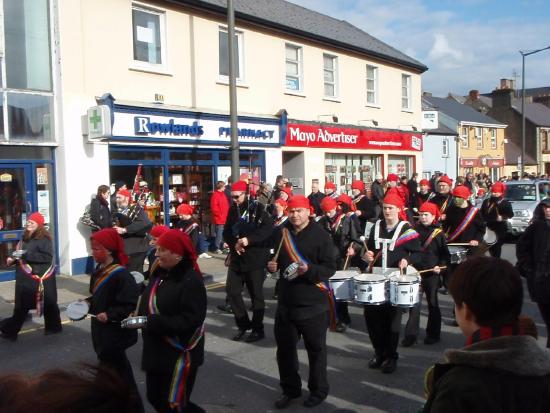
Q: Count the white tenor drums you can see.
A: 3